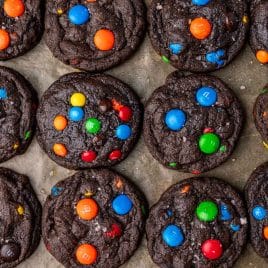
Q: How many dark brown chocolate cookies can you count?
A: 12